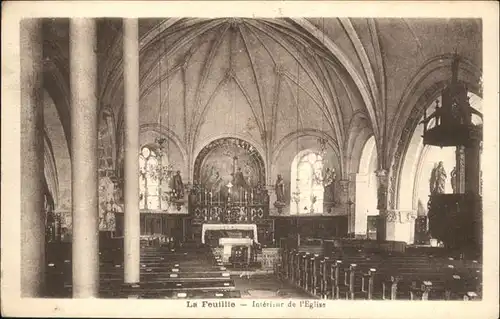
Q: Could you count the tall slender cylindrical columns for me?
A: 3